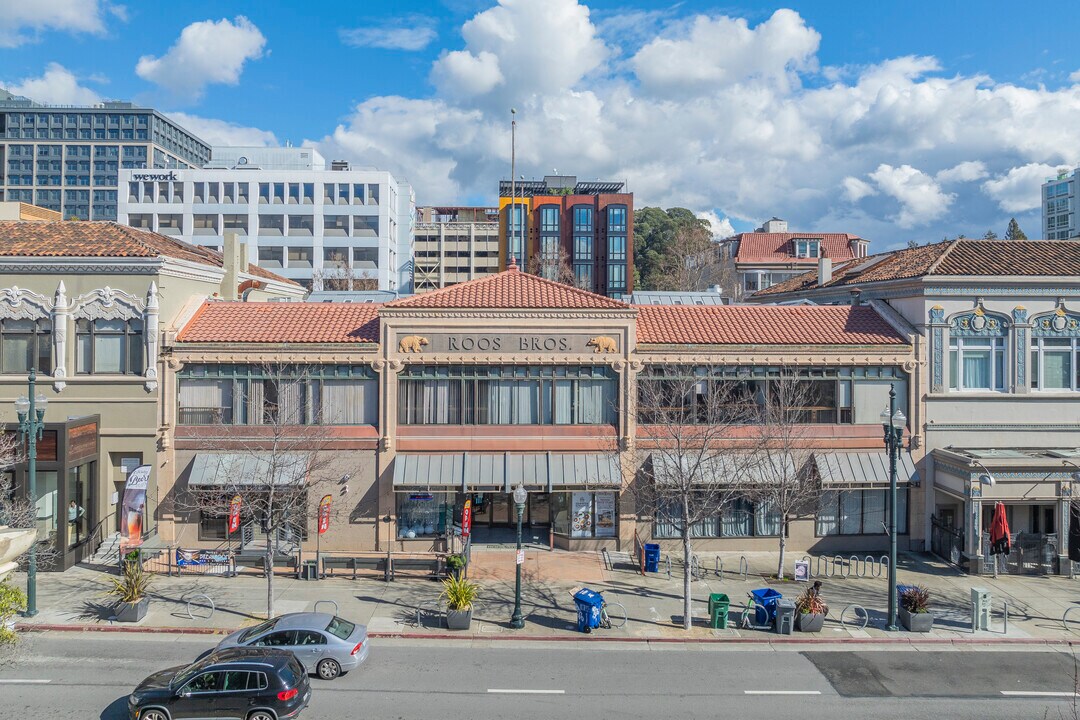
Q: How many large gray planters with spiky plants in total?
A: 4